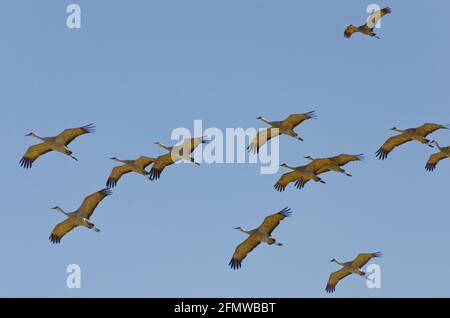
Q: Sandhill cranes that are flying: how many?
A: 12